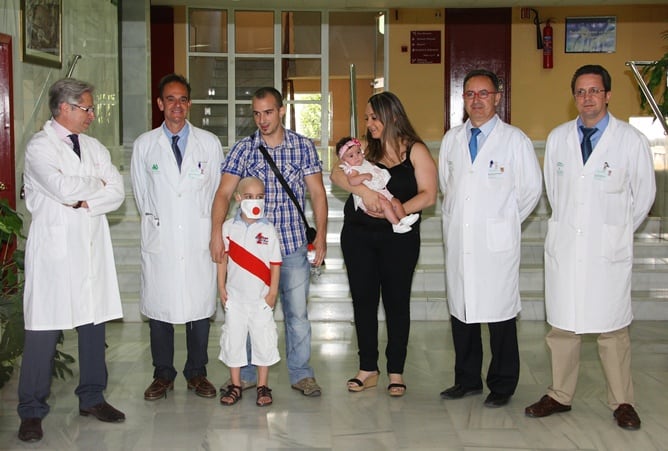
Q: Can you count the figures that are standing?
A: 7